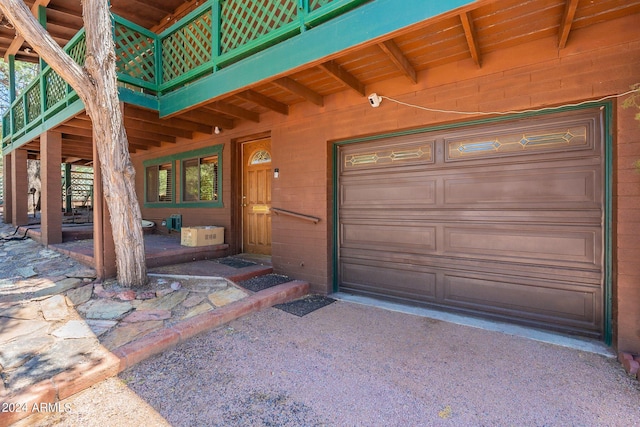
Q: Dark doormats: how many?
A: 3